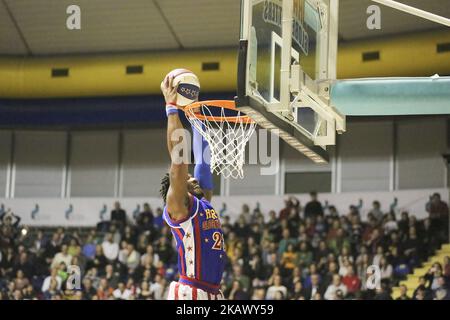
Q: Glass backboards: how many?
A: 1